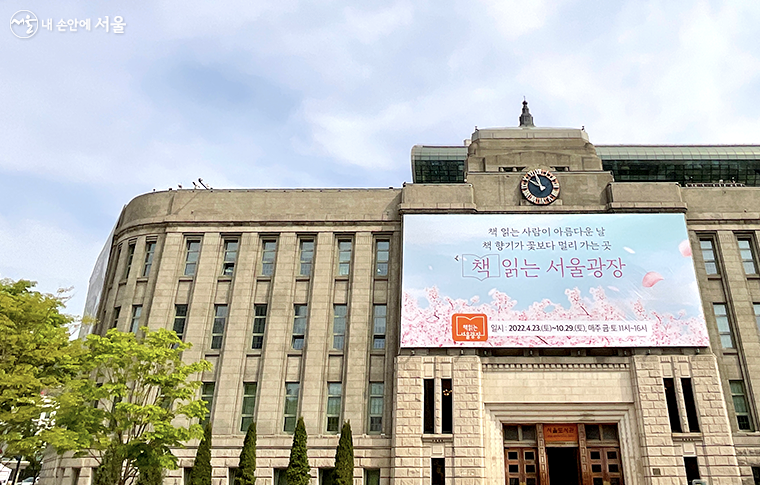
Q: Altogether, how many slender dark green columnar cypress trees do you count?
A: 4